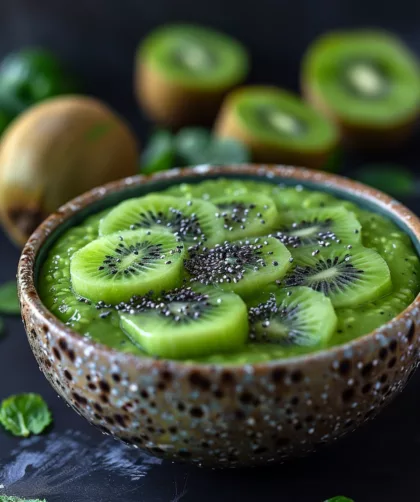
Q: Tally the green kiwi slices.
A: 8